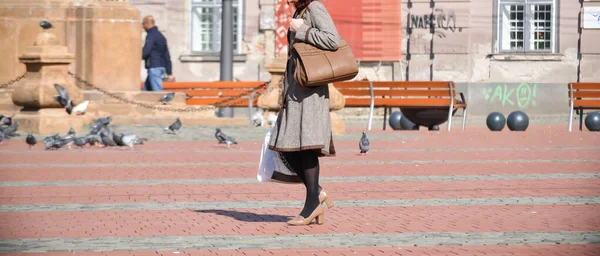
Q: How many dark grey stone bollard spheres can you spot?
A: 5